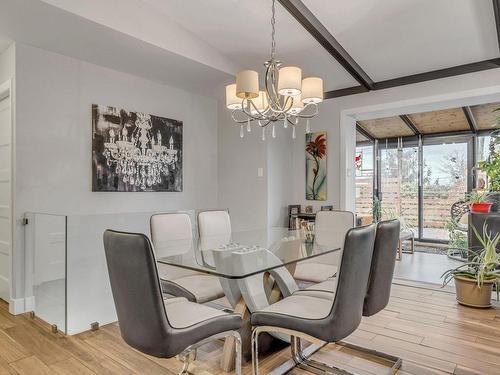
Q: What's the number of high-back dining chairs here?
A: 6